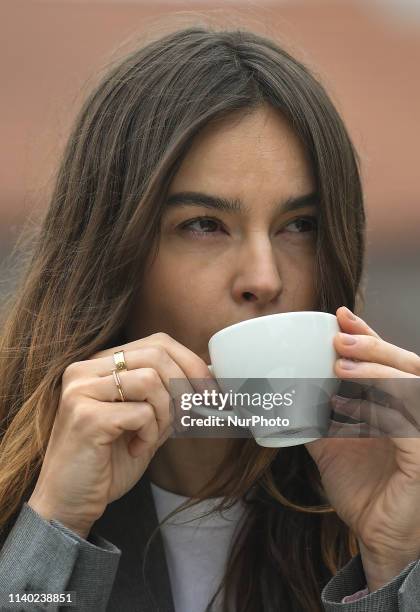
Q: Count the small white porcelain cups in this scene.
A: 1